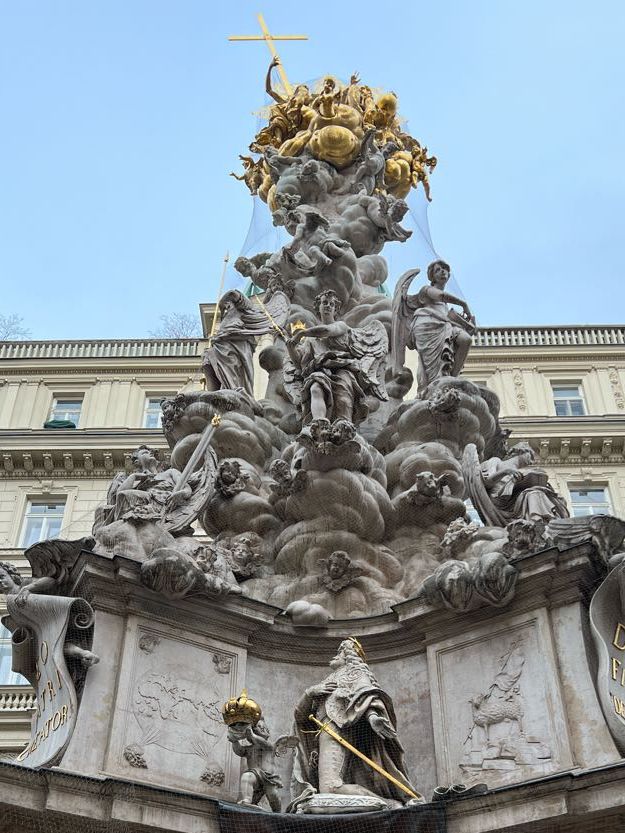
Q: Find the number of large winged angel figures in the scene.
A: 5